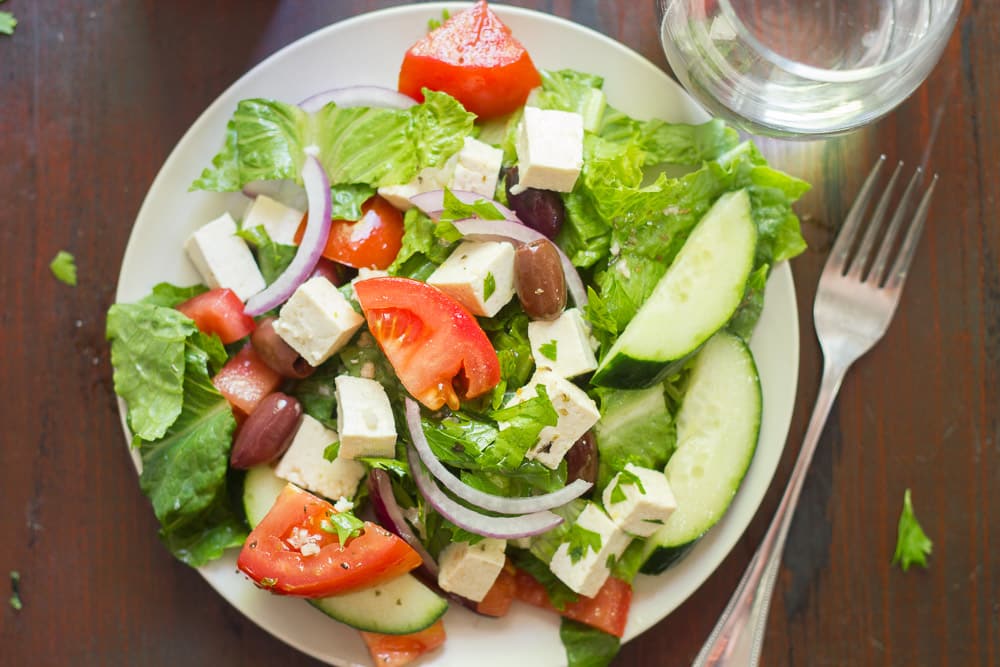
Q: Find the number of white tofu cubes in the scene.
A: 14